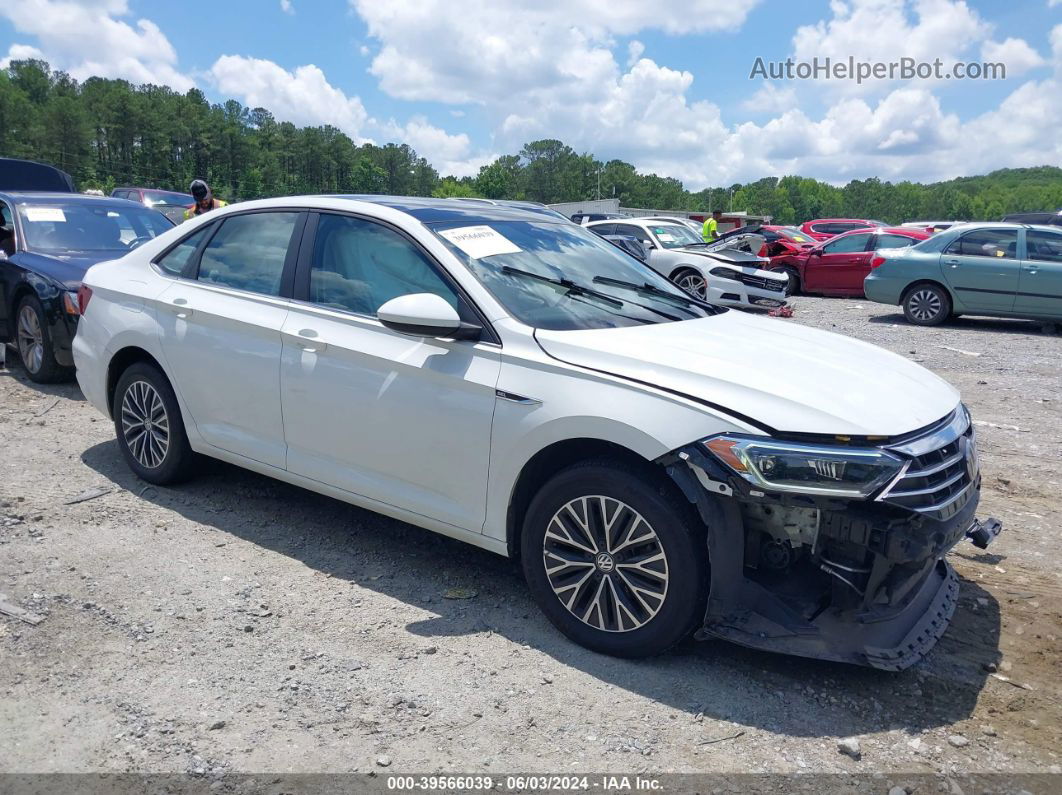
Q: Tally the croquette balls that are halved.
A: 0